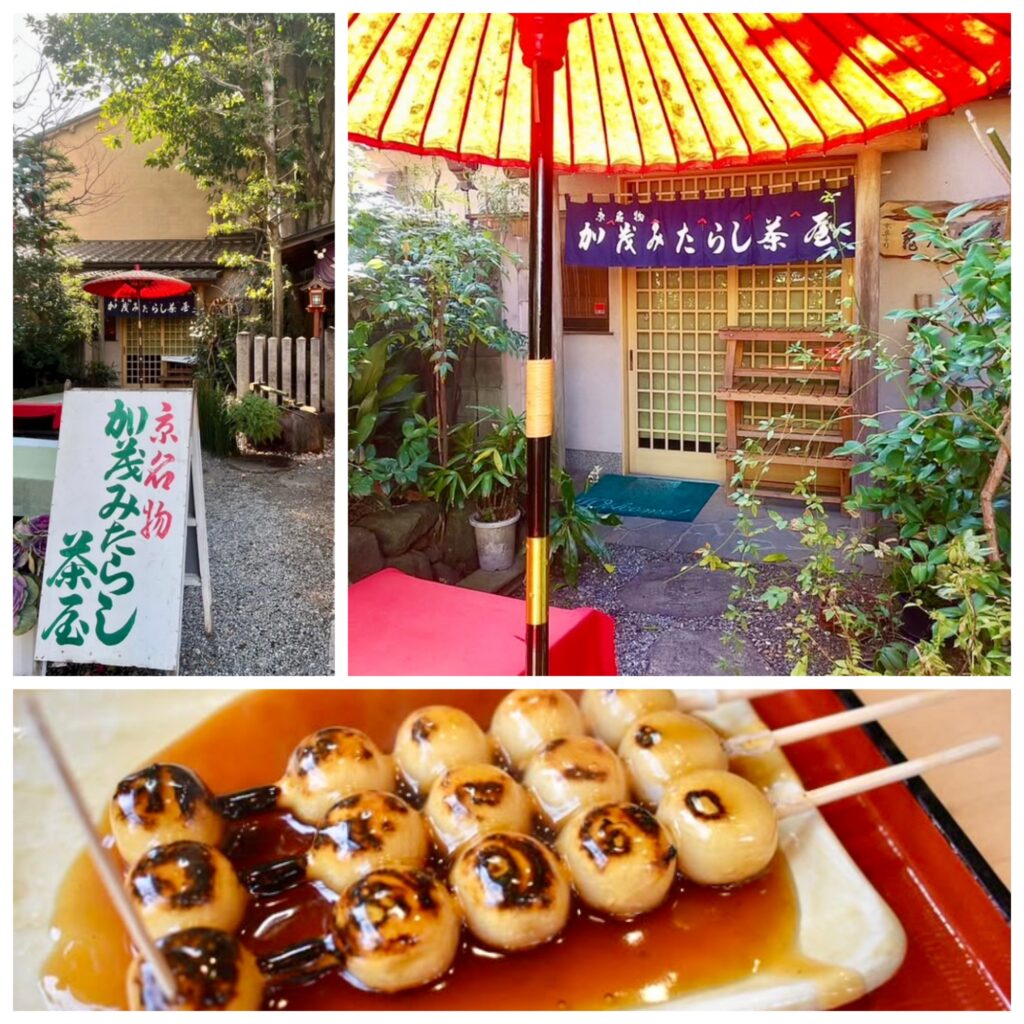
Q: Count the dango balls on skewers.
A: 15